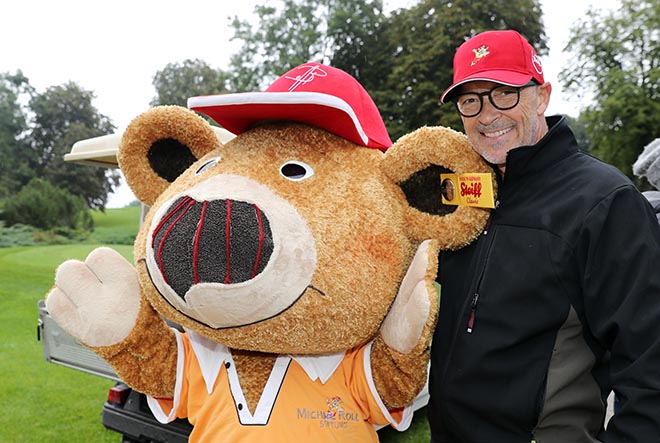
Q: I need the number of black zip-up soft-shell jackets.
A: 1